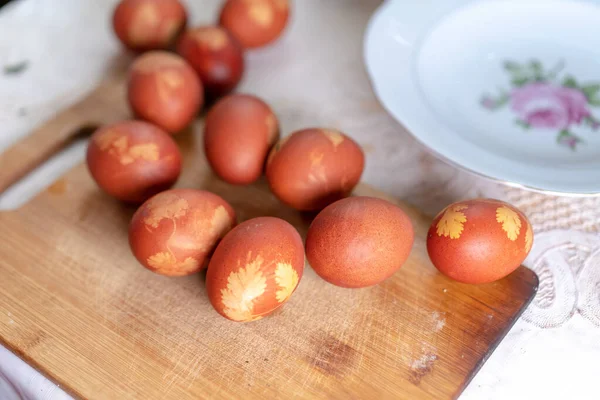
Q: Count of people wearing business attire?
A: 0